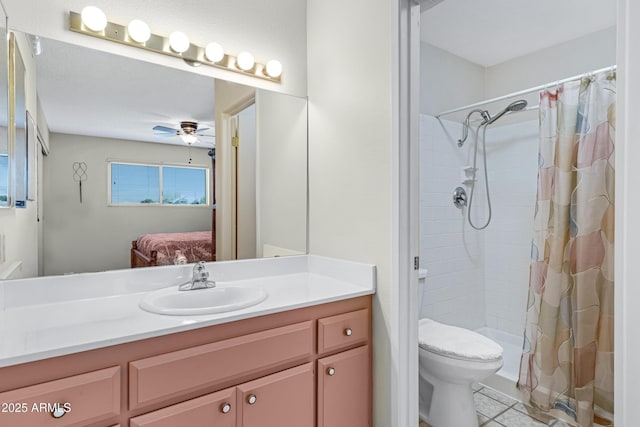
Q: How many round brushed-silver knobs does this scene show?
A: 5